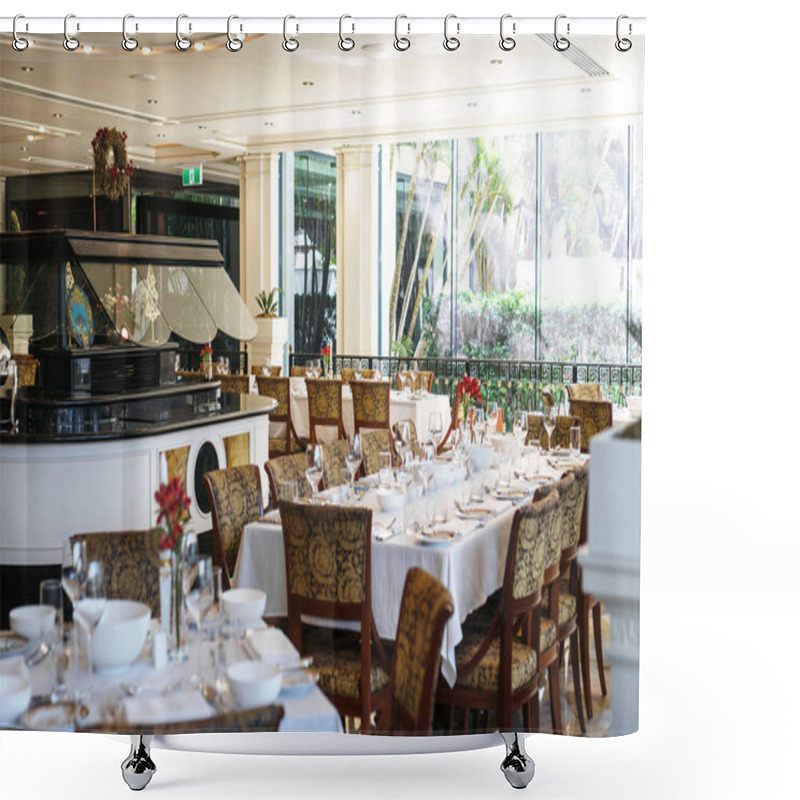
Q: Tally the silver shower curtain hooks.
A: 12